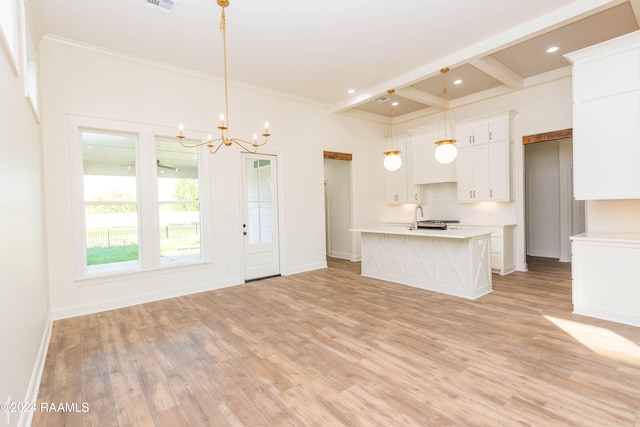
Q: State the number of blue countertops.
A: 0